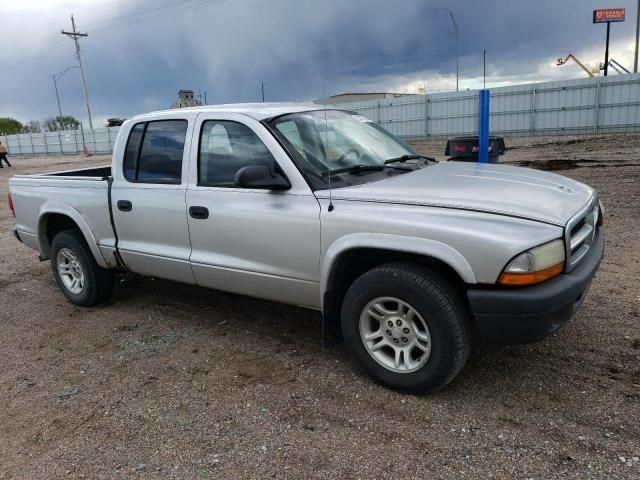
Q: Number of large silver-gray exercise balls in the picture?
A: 0